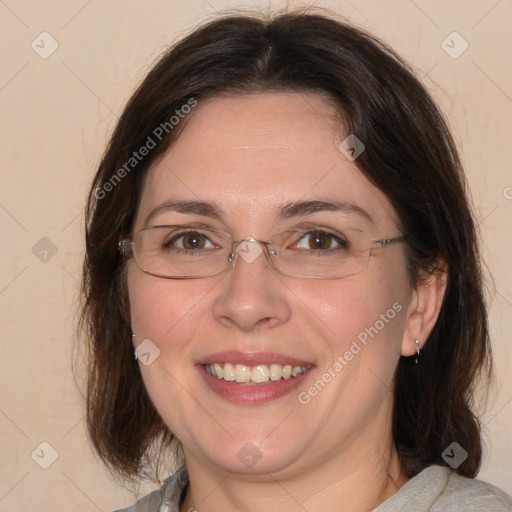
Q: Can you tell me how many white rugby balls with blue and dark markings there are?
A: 0